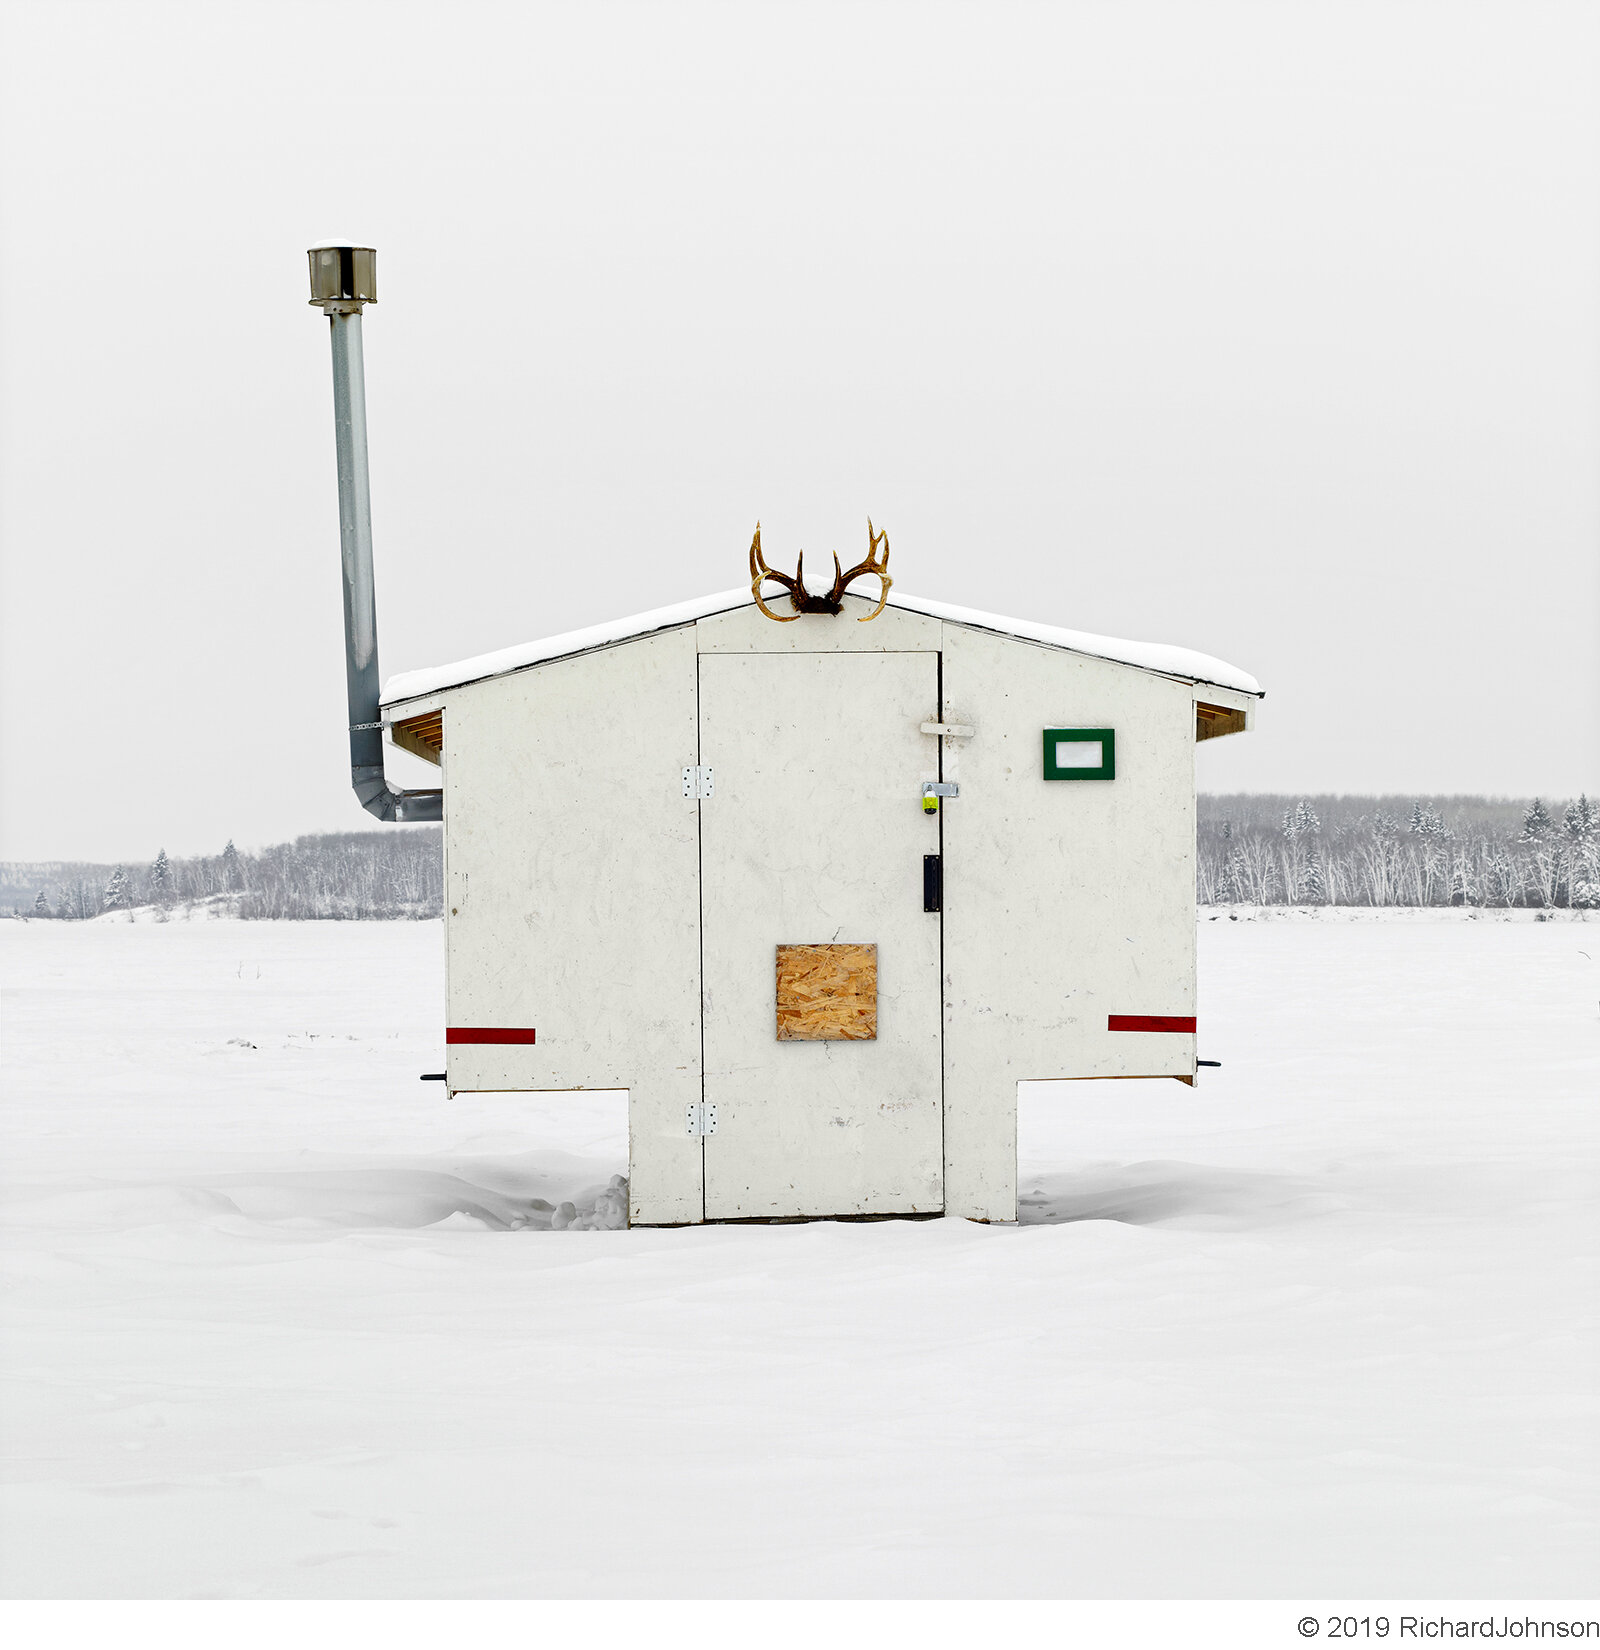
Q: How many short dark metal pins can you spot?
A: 2